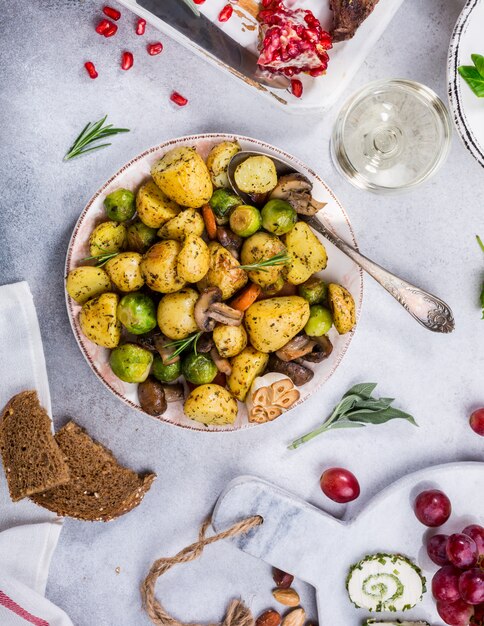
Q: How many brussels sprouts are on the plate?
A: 11